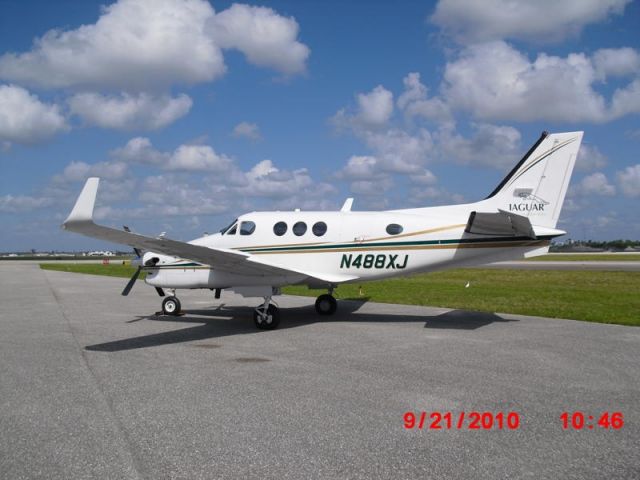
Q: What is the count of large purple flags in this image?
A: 0